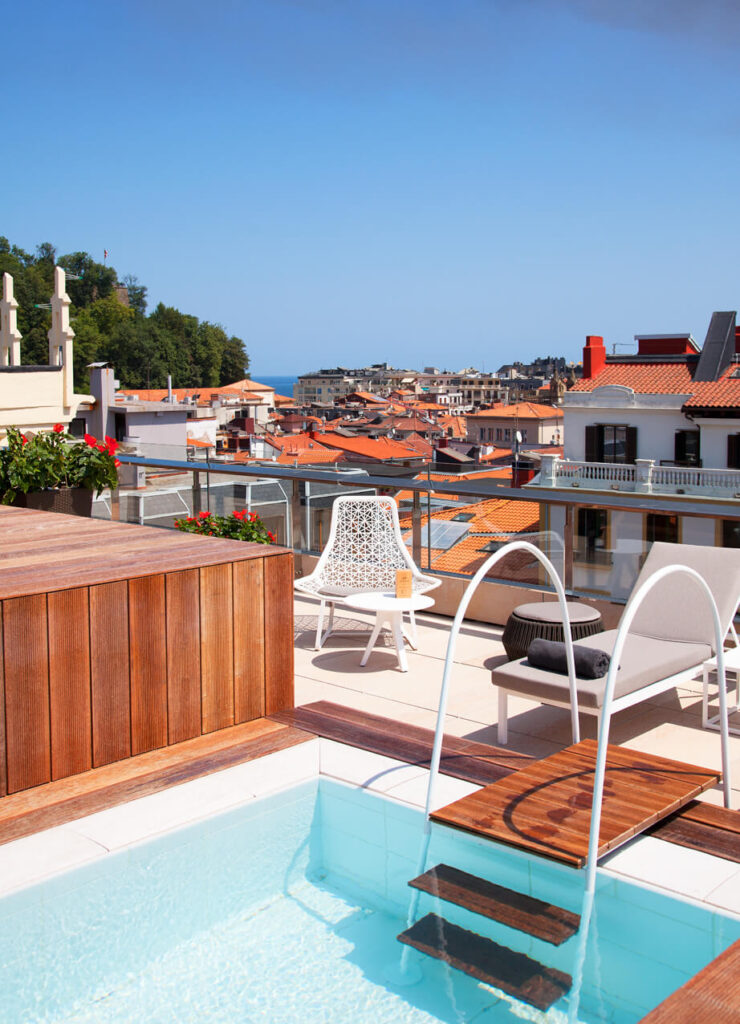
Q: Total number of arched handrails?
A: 2